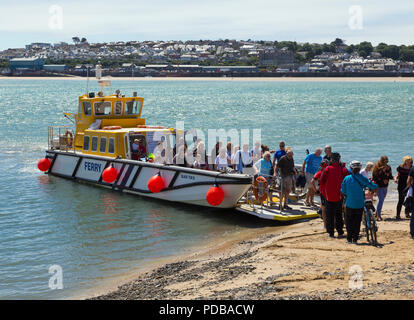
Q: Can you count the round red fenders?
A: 4